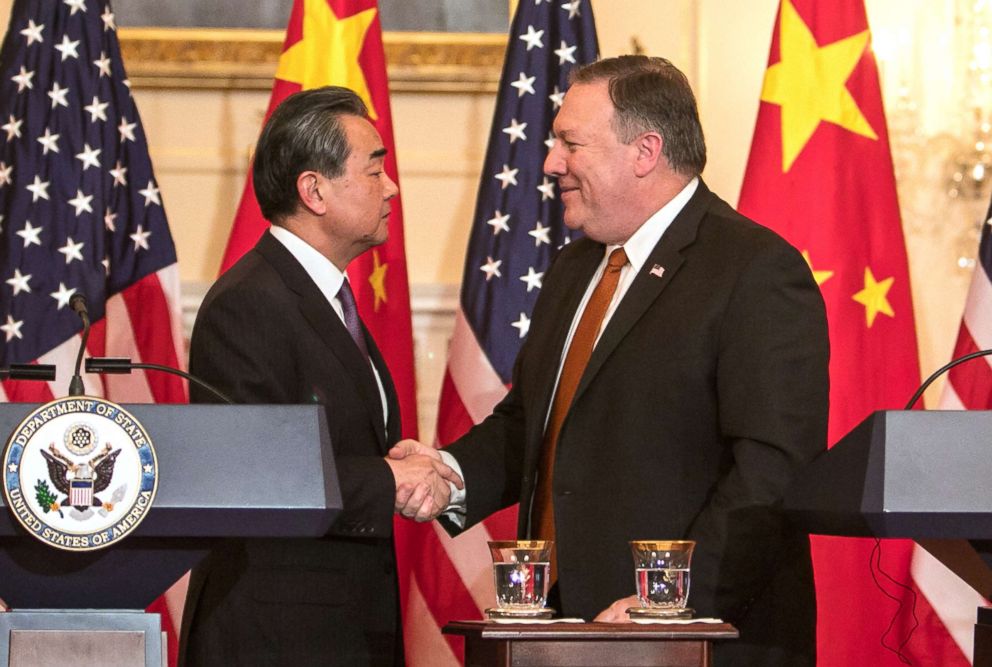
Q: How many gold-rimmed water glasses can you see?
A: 2